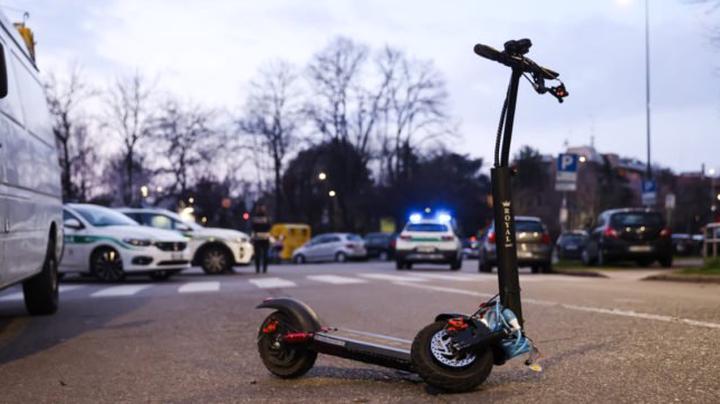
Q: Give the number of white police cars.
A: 3